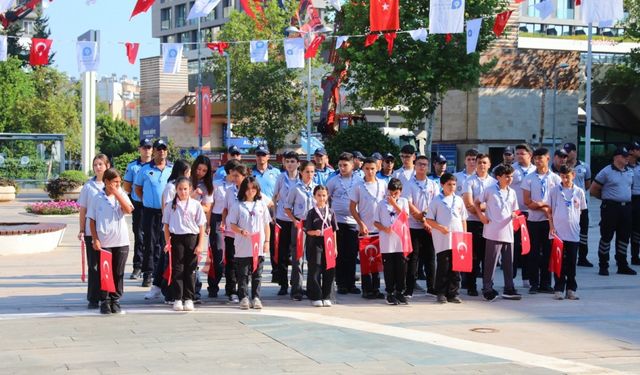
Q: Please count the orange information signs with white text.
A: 0